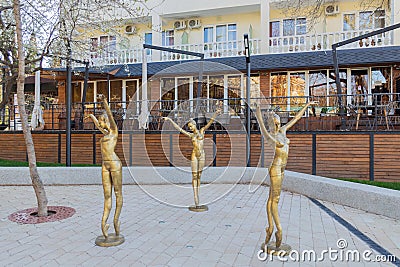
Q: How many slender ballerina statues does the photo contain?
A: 3